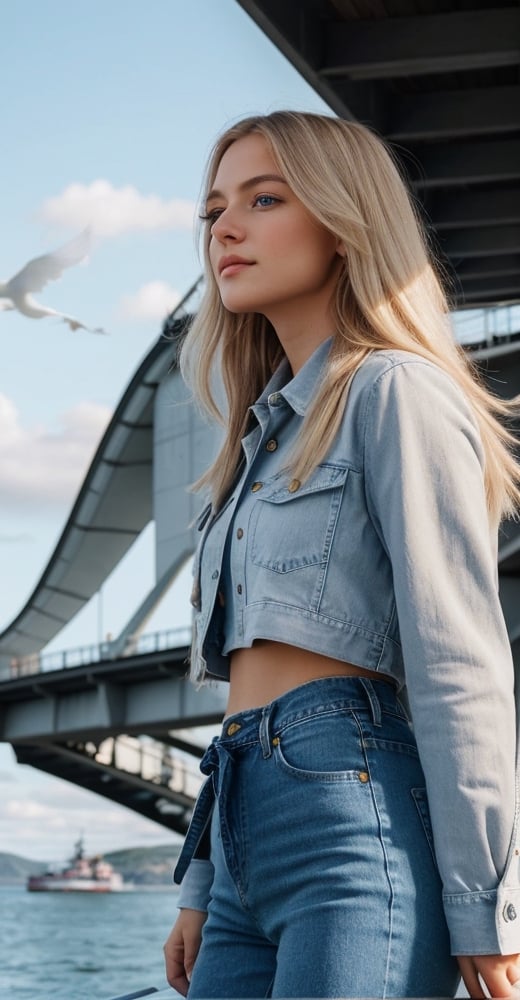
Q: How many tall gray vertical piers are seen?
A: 1